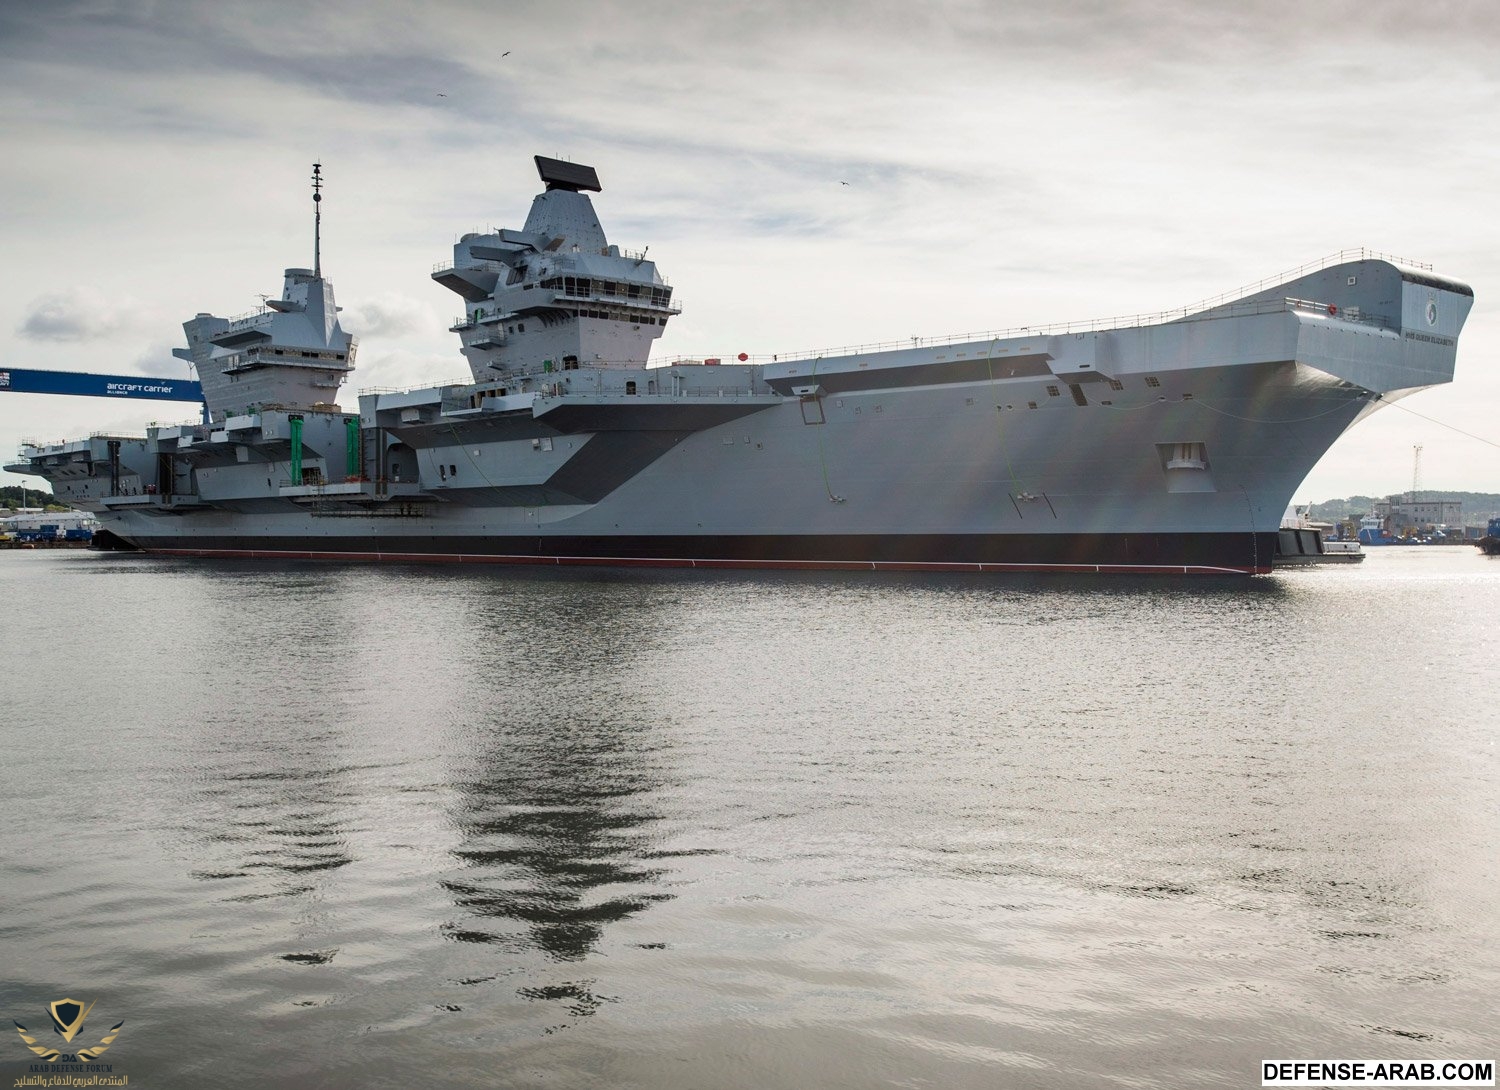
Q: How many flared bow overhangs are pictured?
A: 1